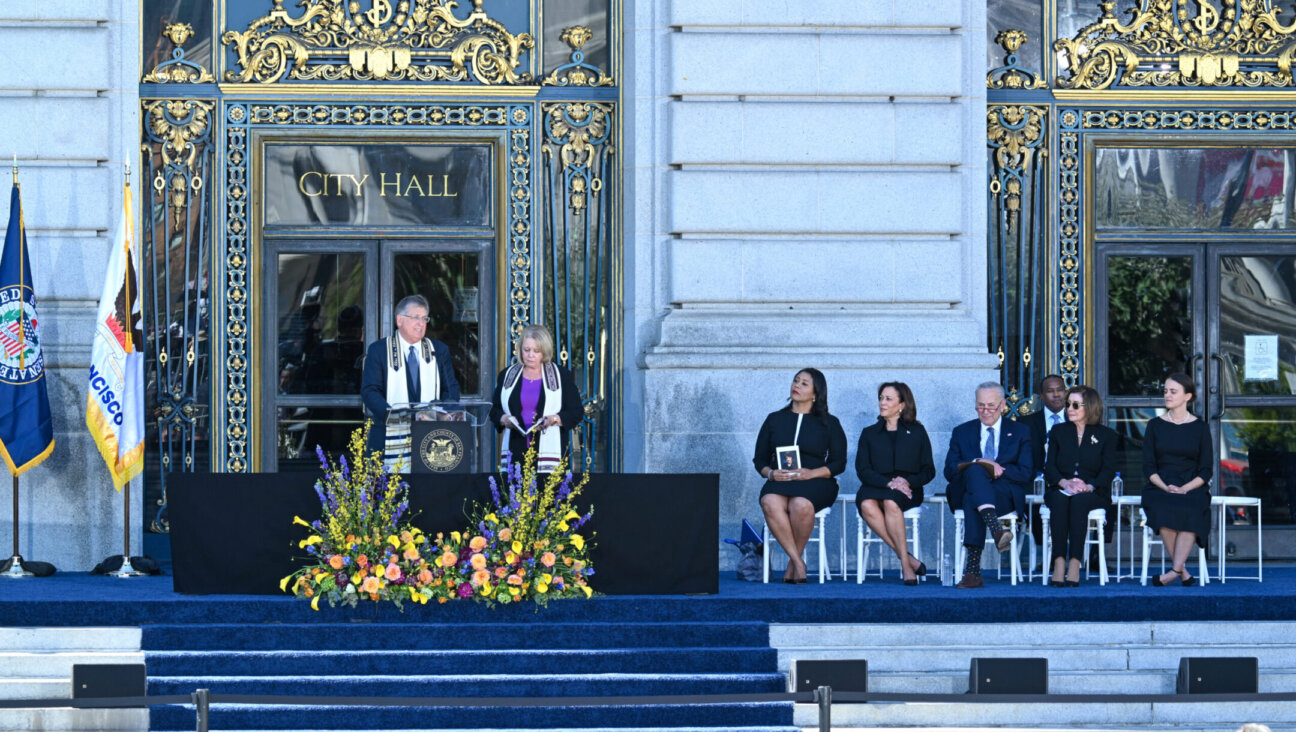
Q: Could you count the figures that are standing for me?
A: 2